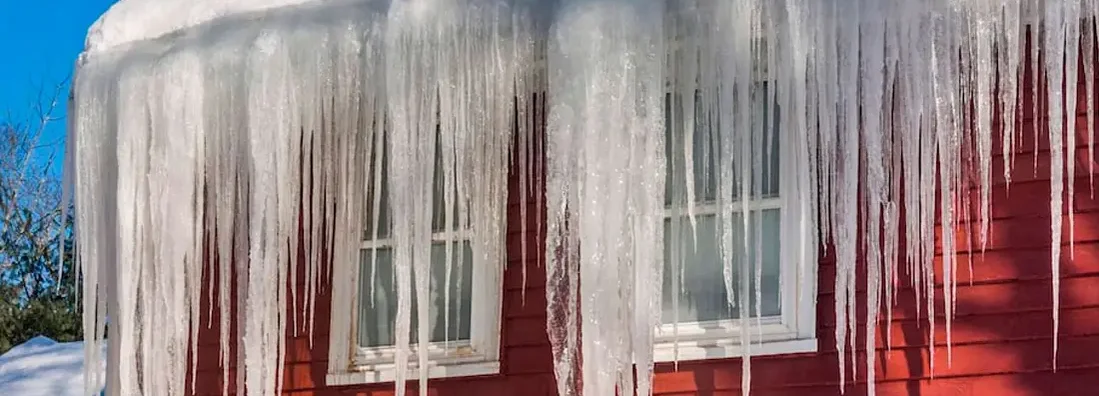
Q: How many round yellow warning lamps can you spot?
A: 0